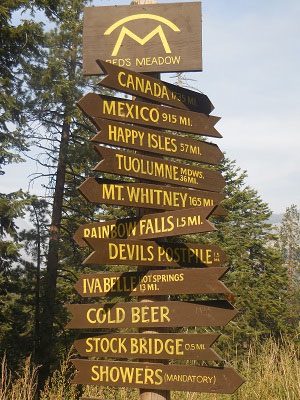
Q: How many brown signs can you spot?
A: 12